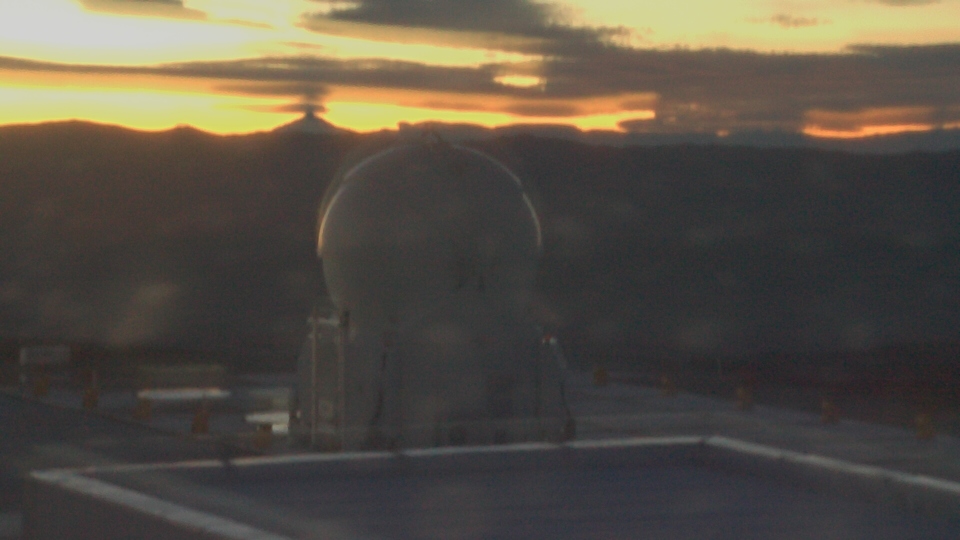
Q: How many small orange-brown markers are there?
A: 10